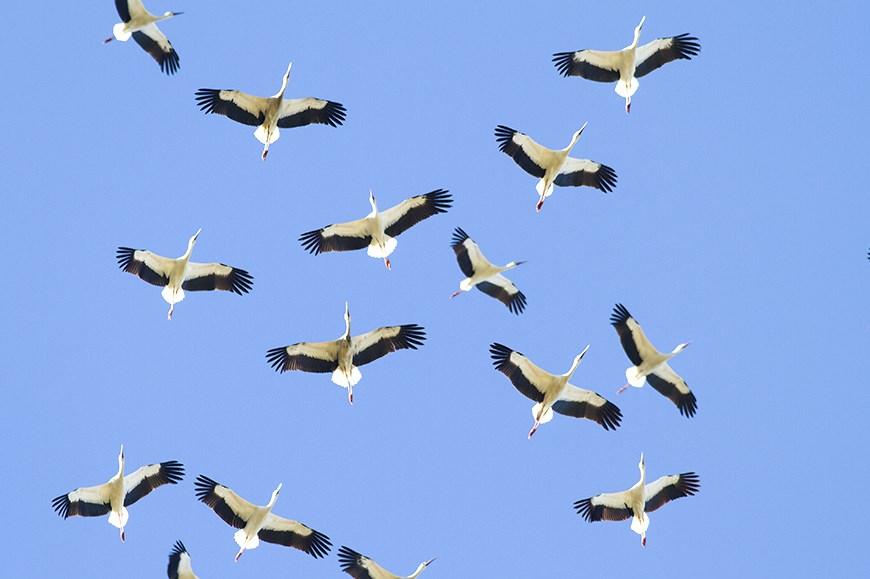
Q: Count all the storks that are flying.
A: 15